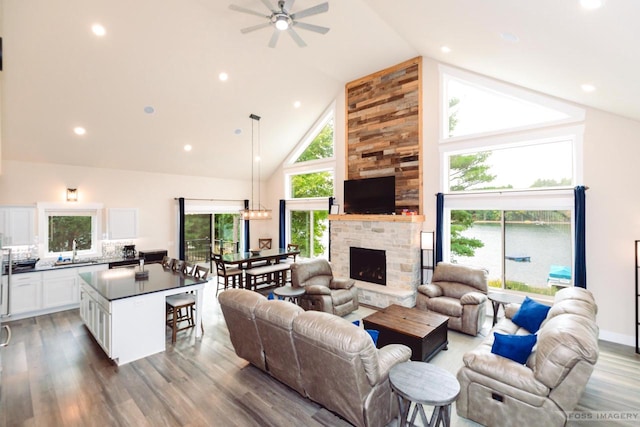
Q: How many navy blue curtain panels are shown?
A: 6